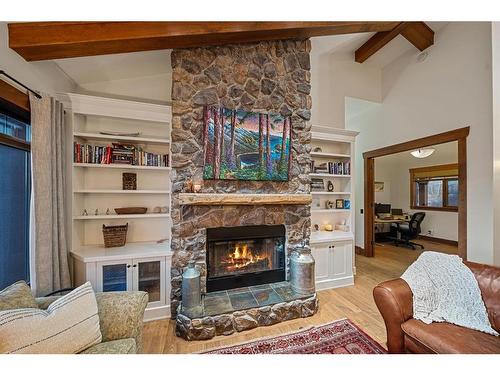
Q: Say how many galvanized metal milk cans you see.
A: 2